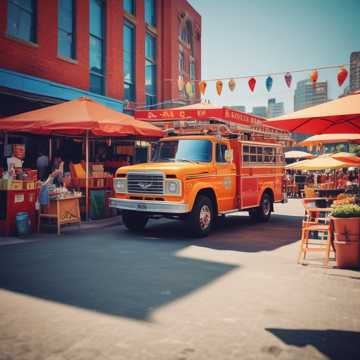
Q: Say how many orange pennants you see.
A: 3